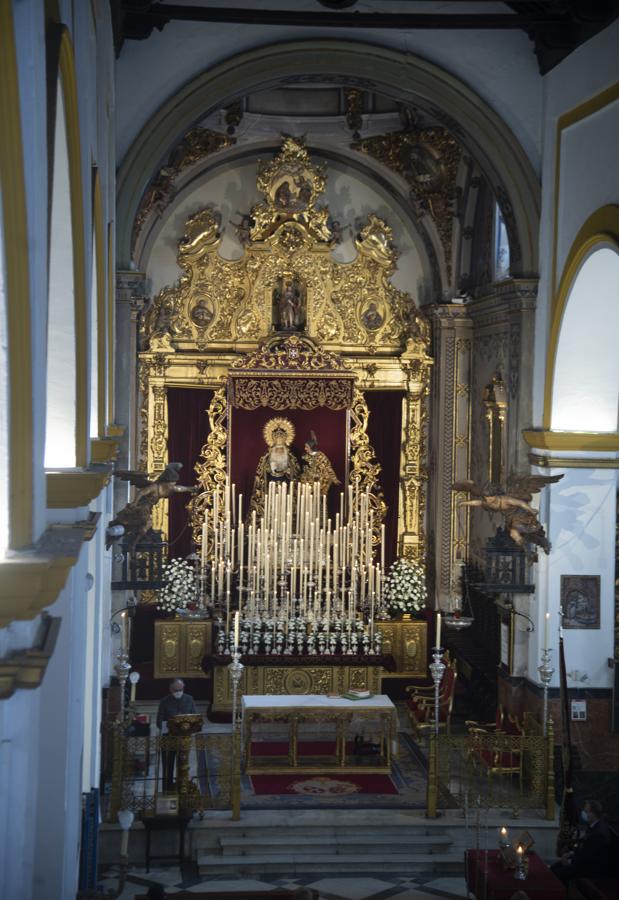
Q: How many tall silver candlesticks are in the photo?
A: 4